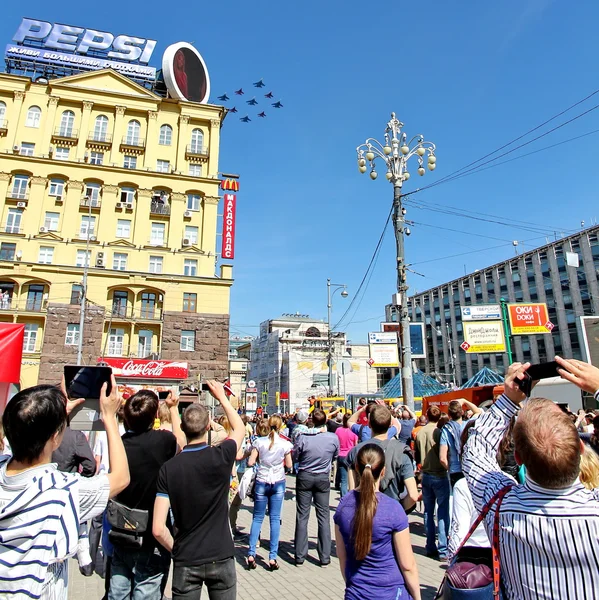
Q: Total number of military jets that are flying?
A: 9